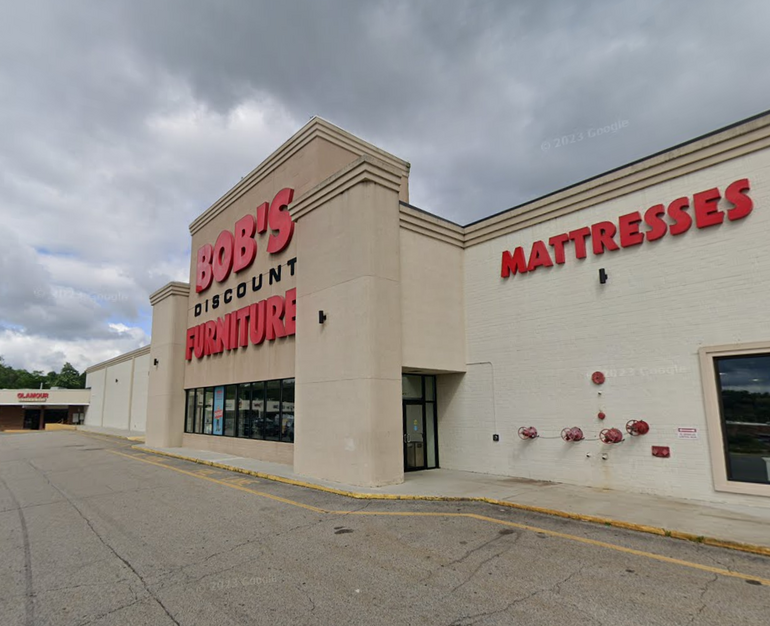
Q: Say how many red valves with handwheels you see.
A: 4